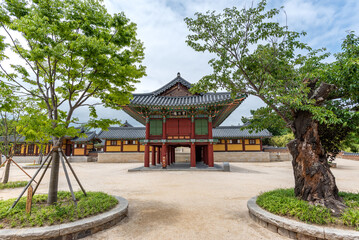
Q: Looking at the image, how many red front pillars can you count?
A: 4